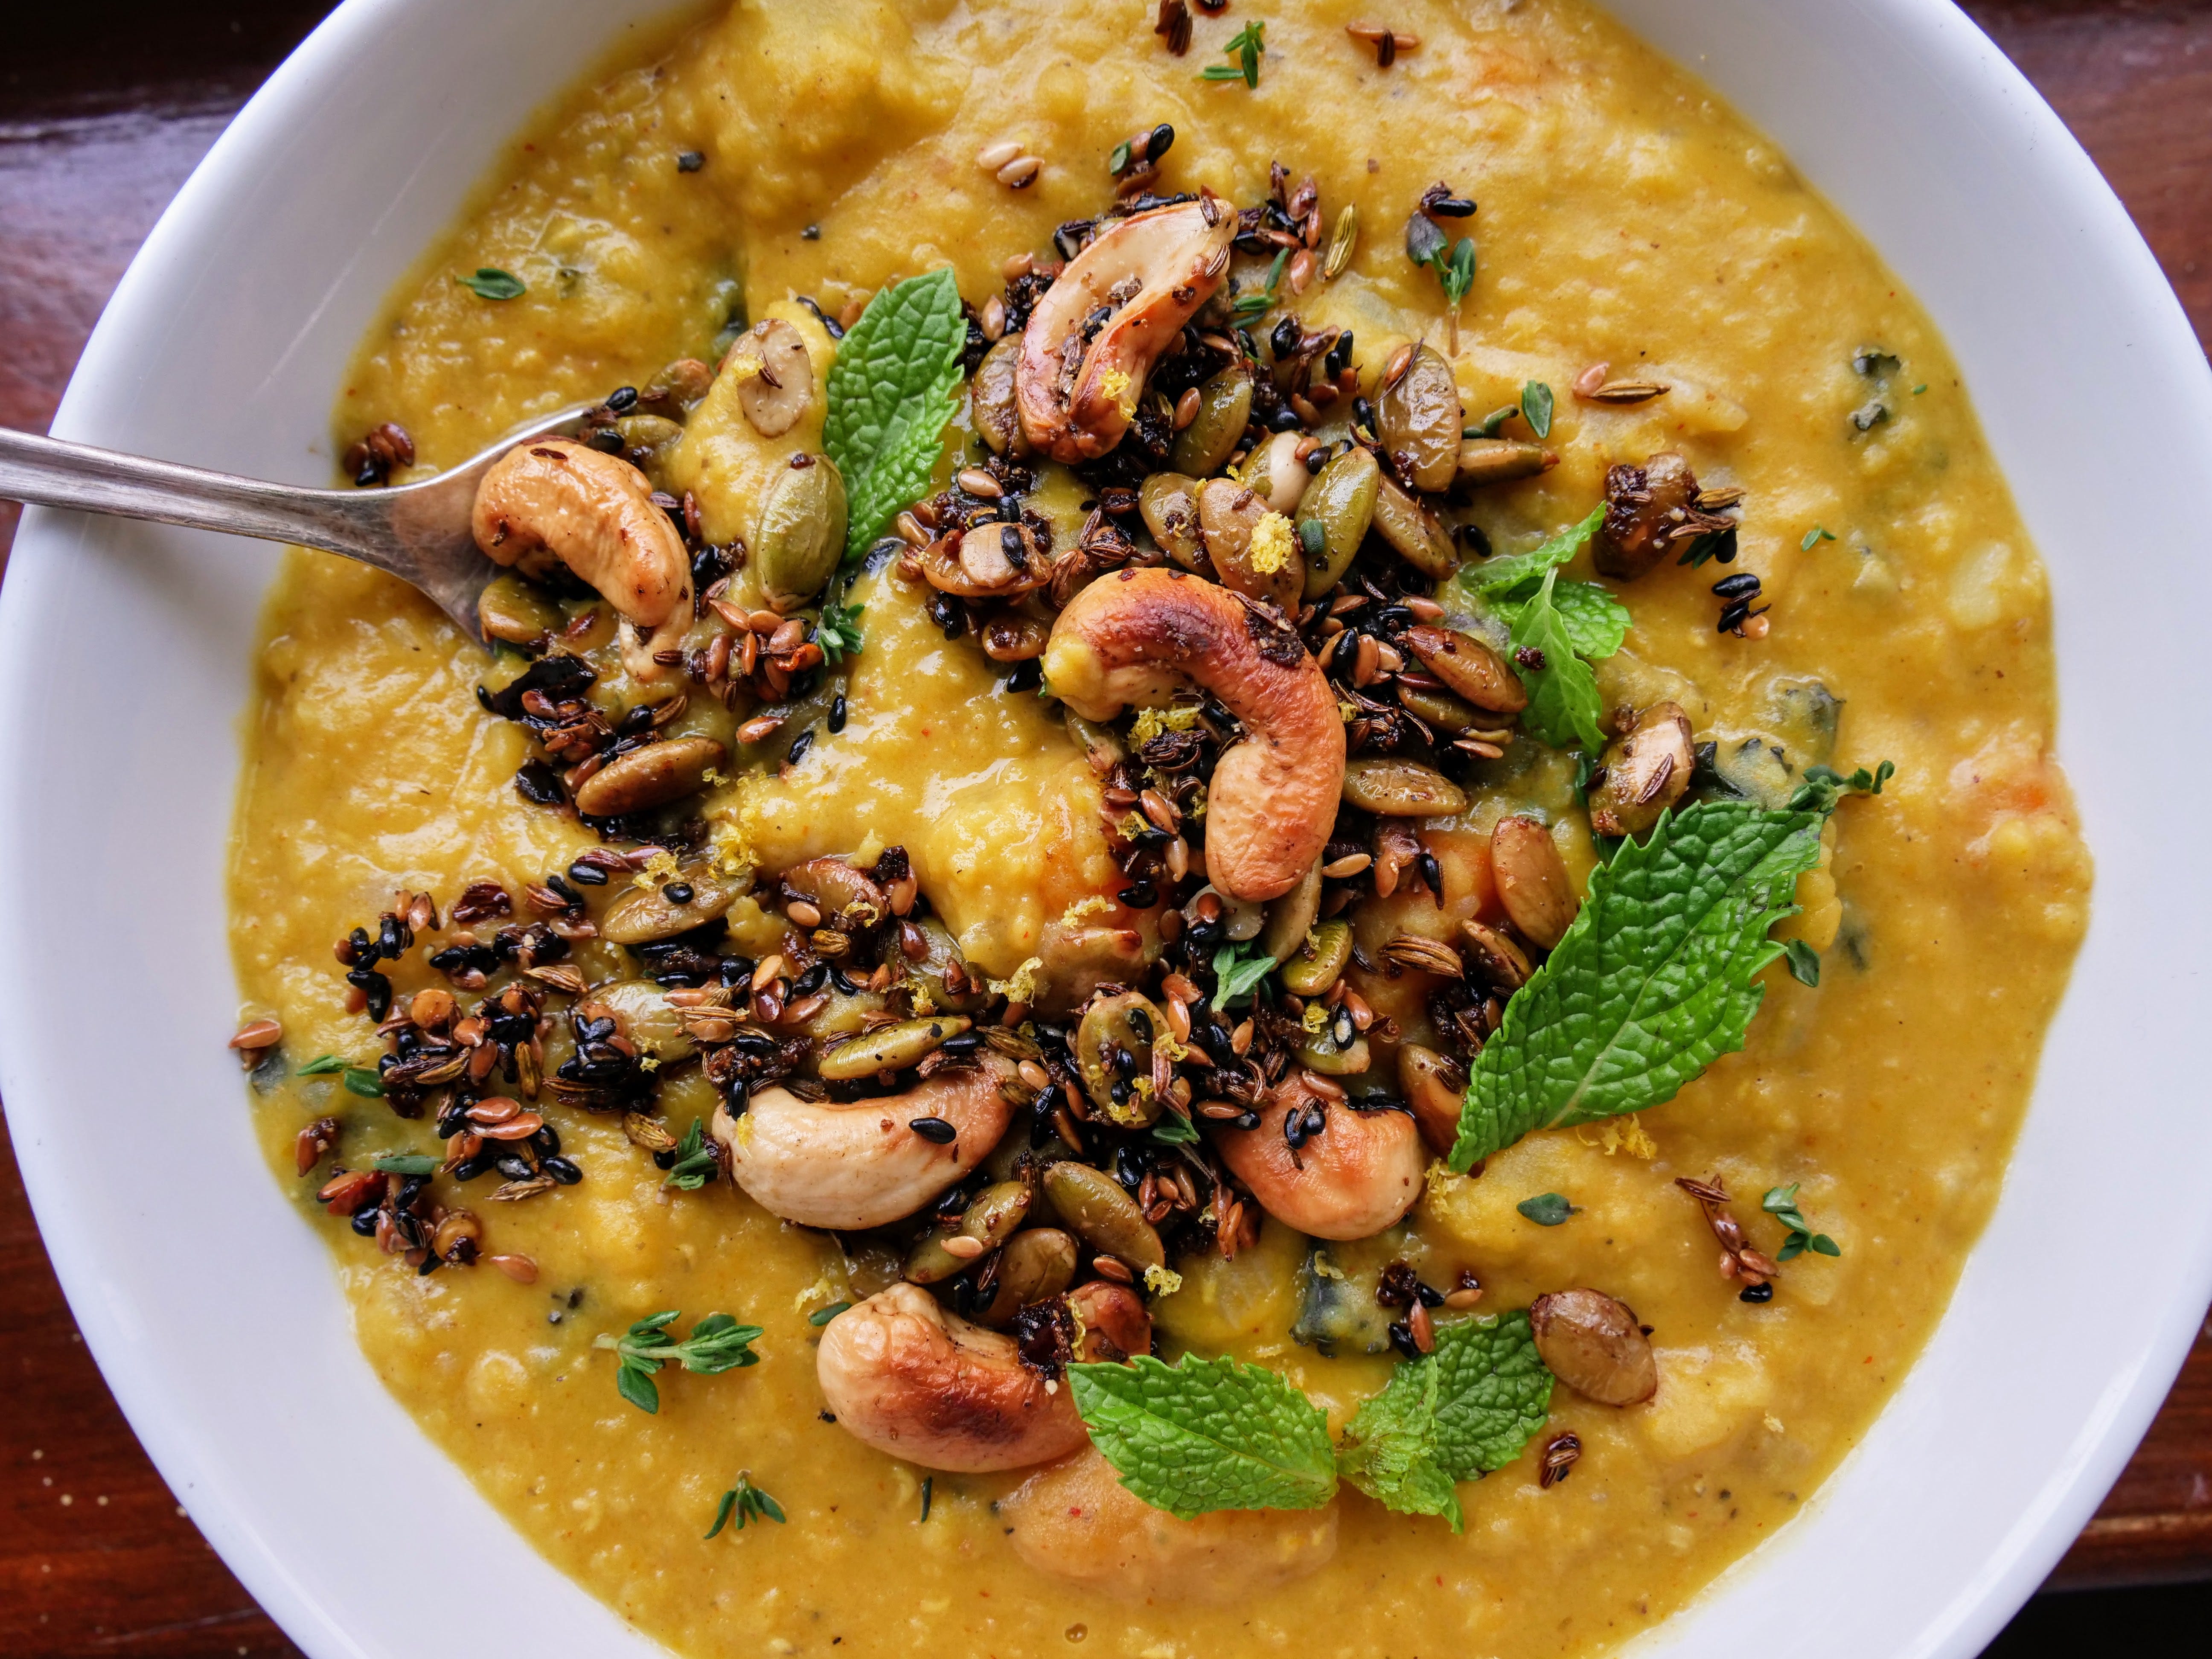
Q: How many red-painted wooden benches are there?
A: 0